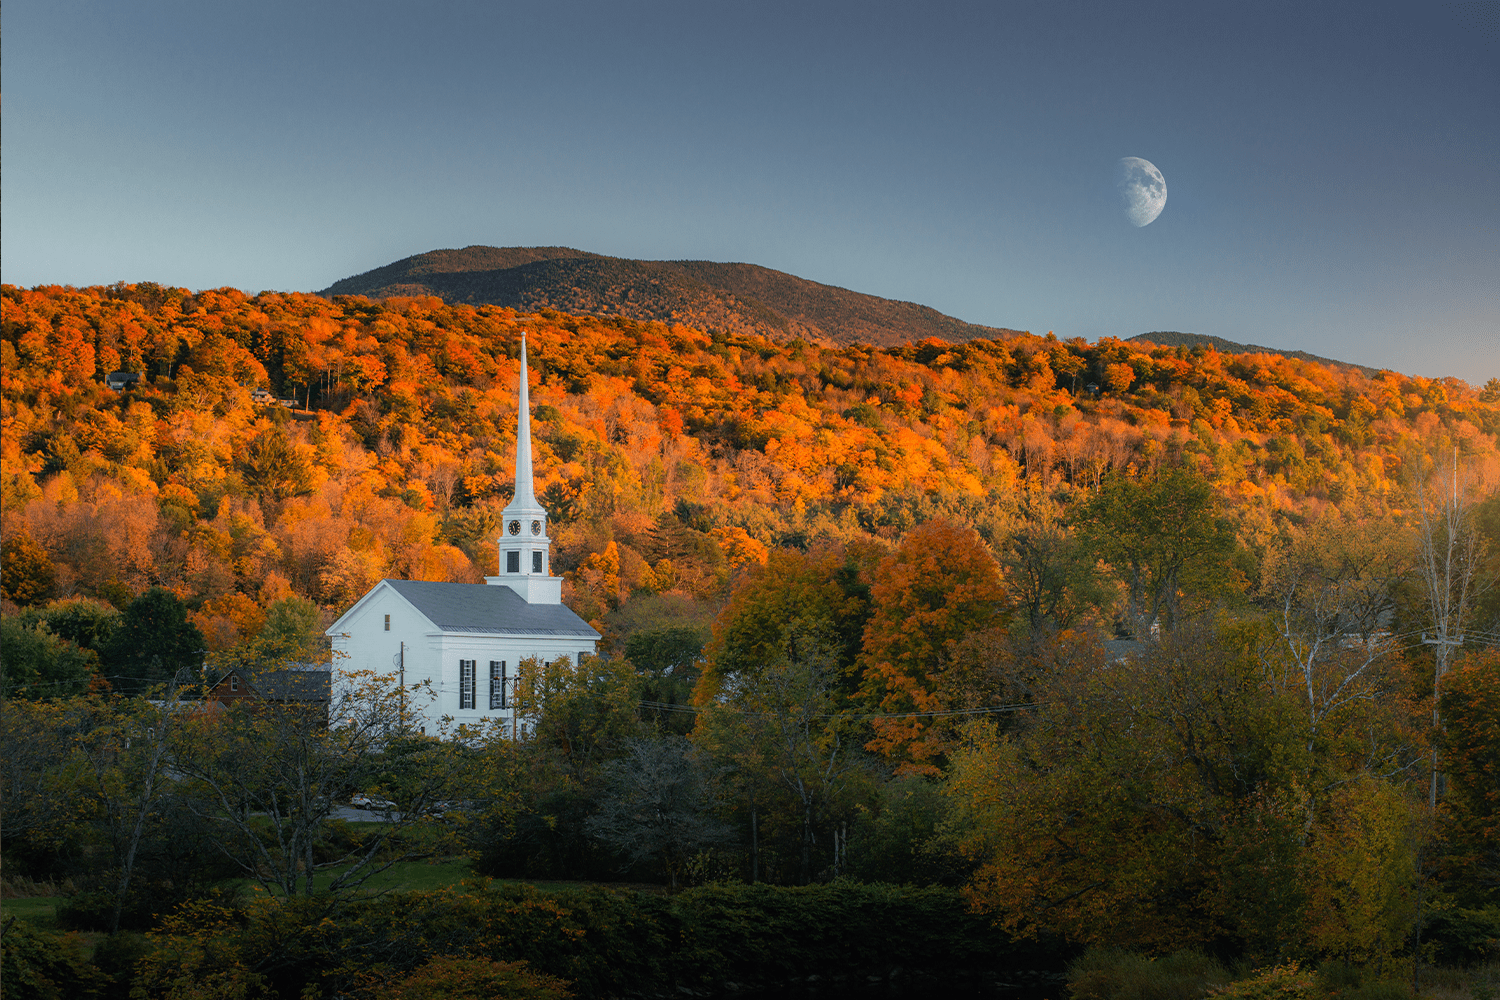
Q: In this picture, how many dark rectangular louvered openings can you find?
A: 2